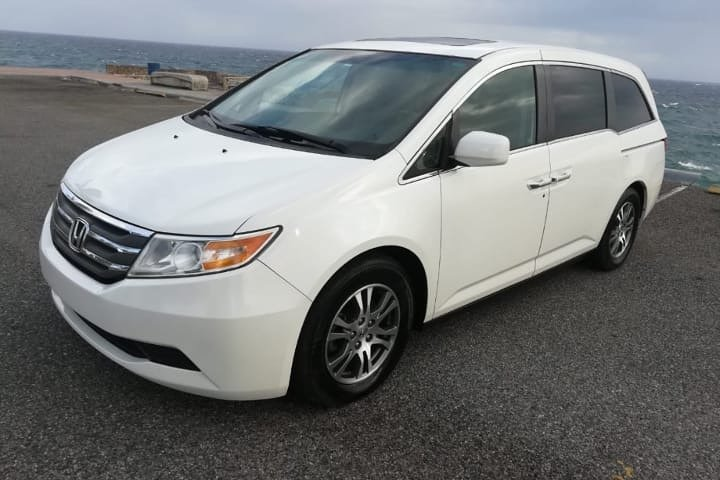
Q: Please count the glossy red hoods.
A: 0